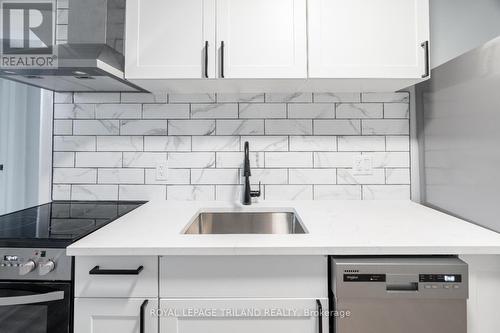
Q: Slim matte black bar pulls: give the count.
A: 6